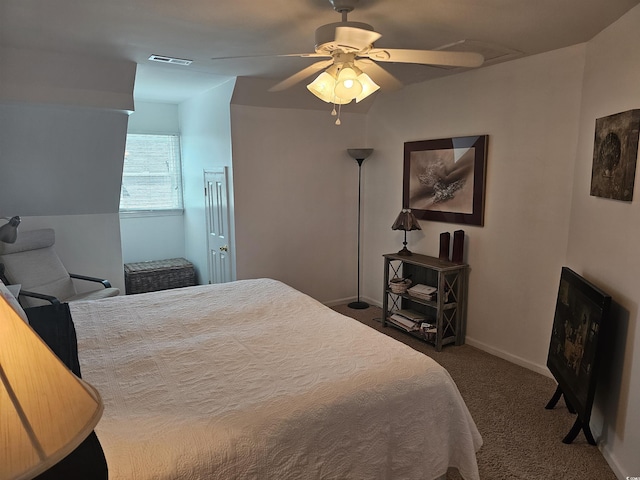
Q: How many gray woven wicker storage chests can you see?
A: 1